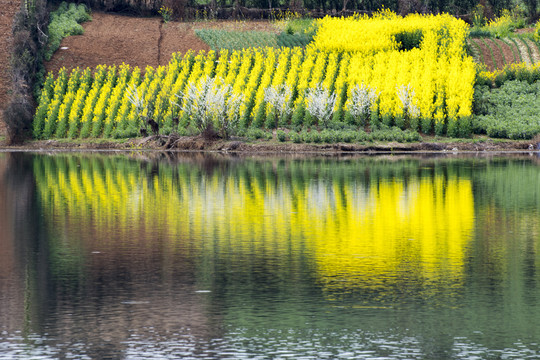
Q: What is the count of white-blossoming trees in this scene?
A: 6